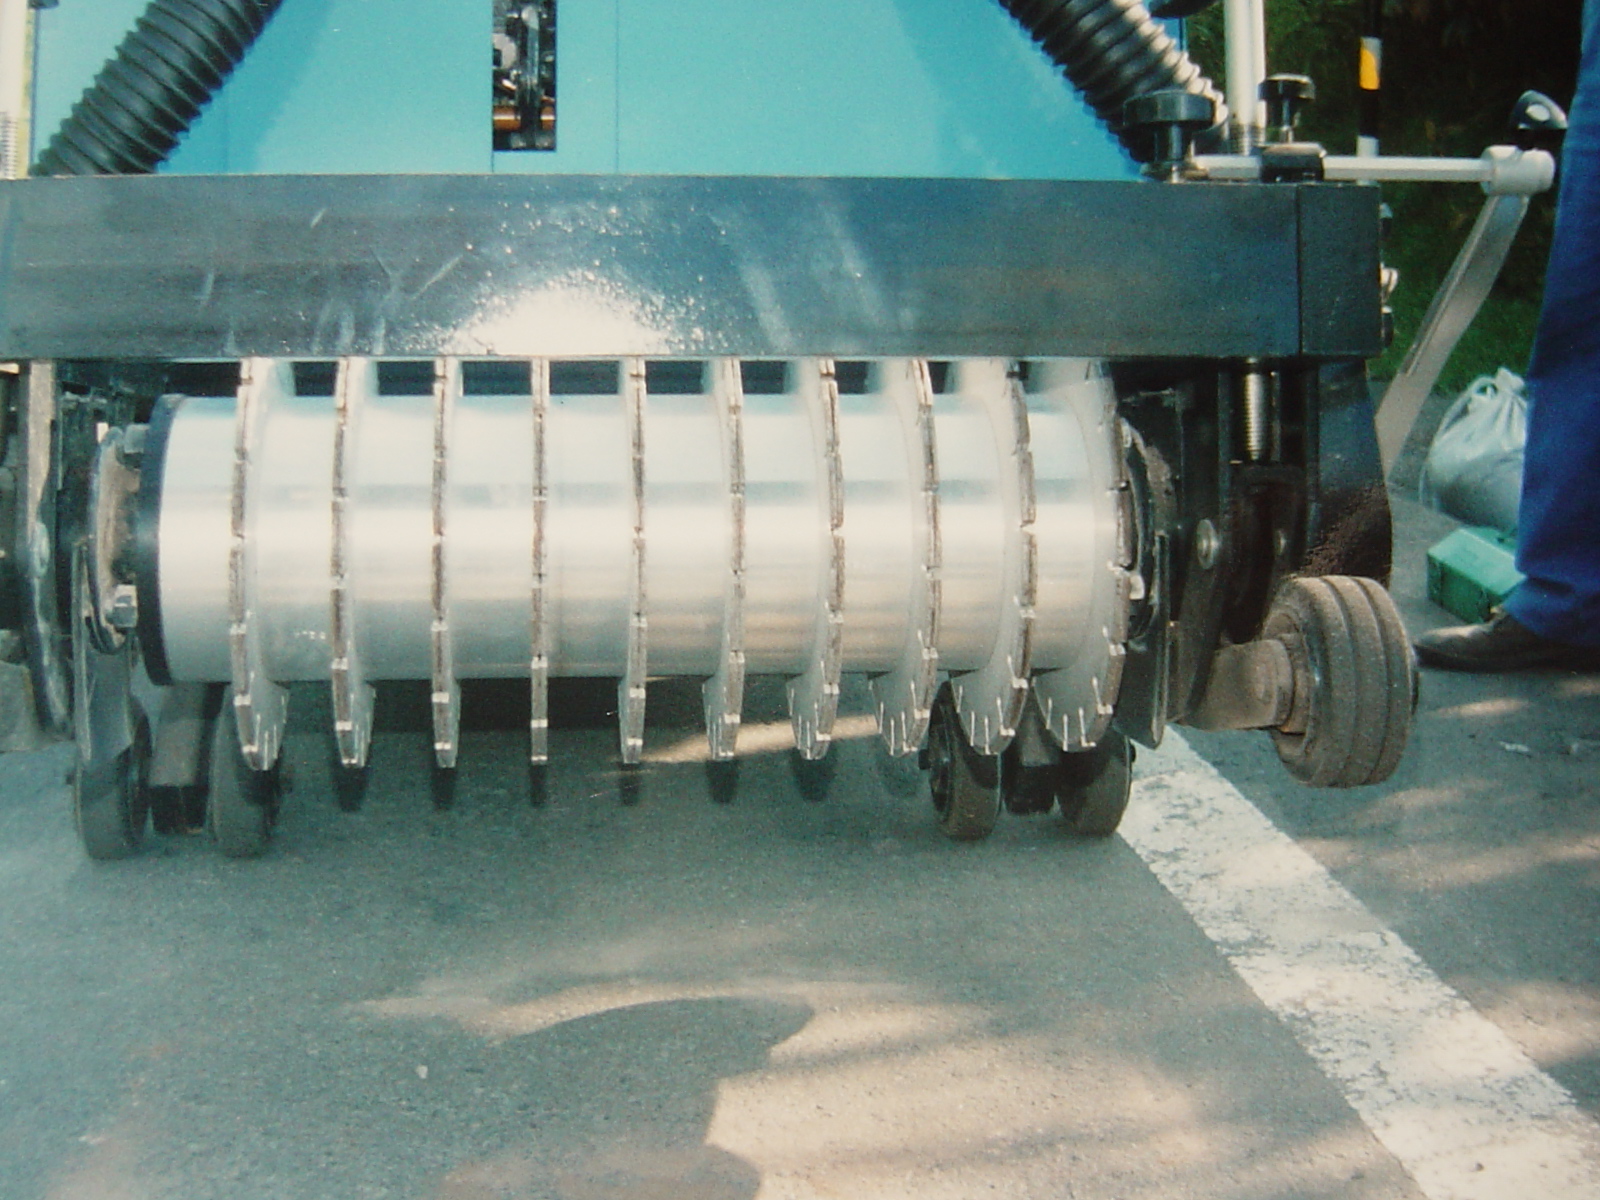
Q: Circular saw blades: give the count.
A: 10